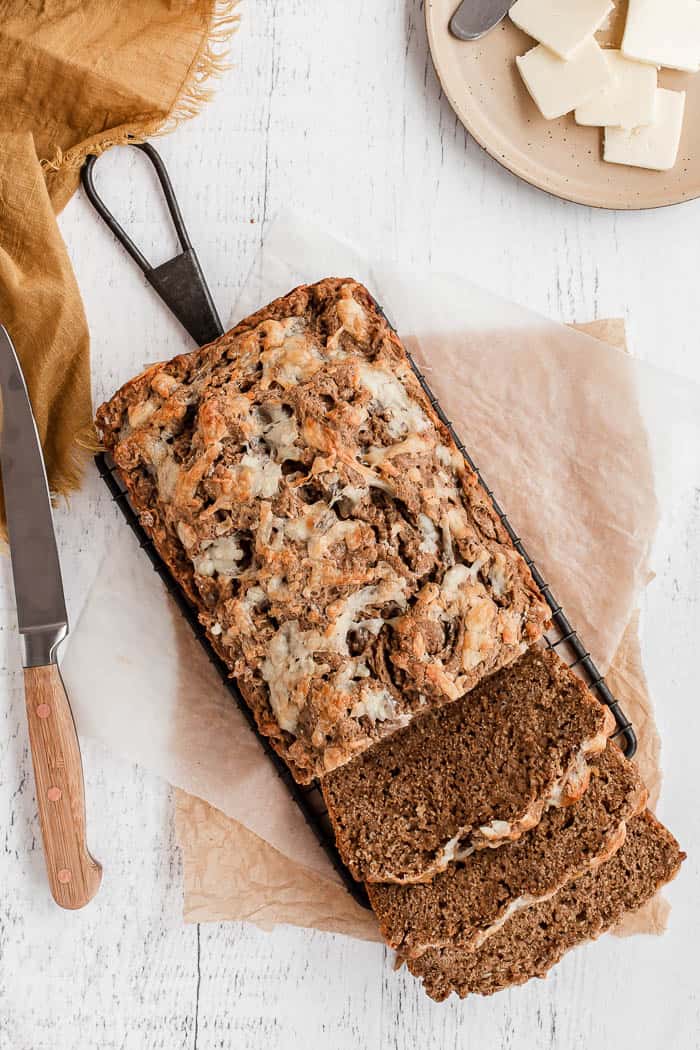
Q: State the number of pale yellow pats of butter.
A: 5